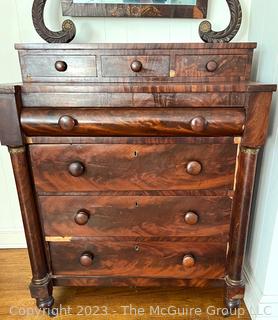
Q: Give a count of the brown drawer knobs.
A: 11